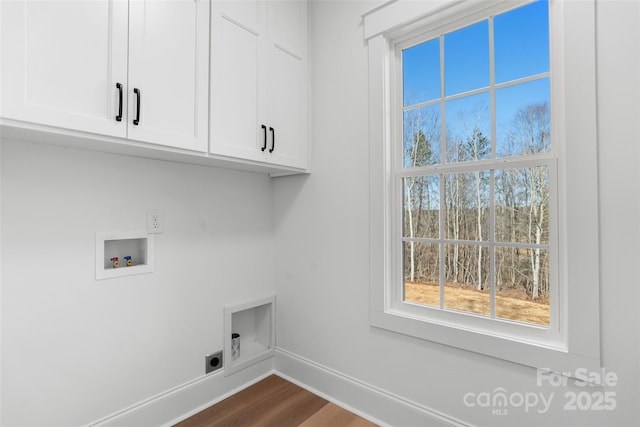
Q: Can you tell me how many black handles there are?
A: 4